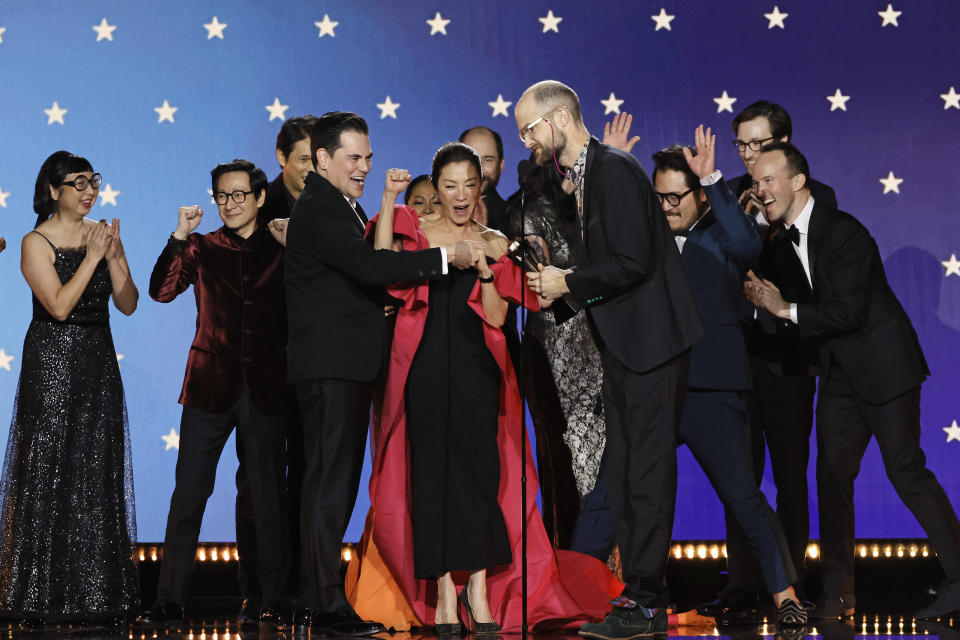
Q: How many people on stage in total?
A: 12